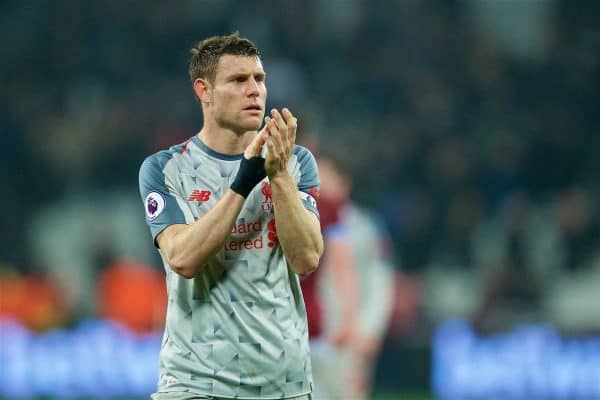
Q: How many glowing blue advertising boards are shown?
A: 2